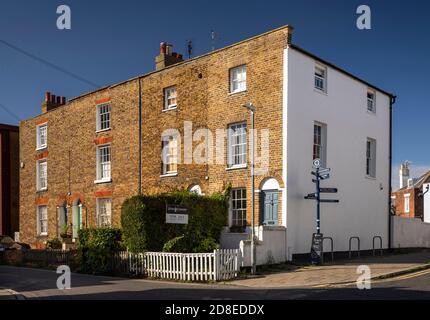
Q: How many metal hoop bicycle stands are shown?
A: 3